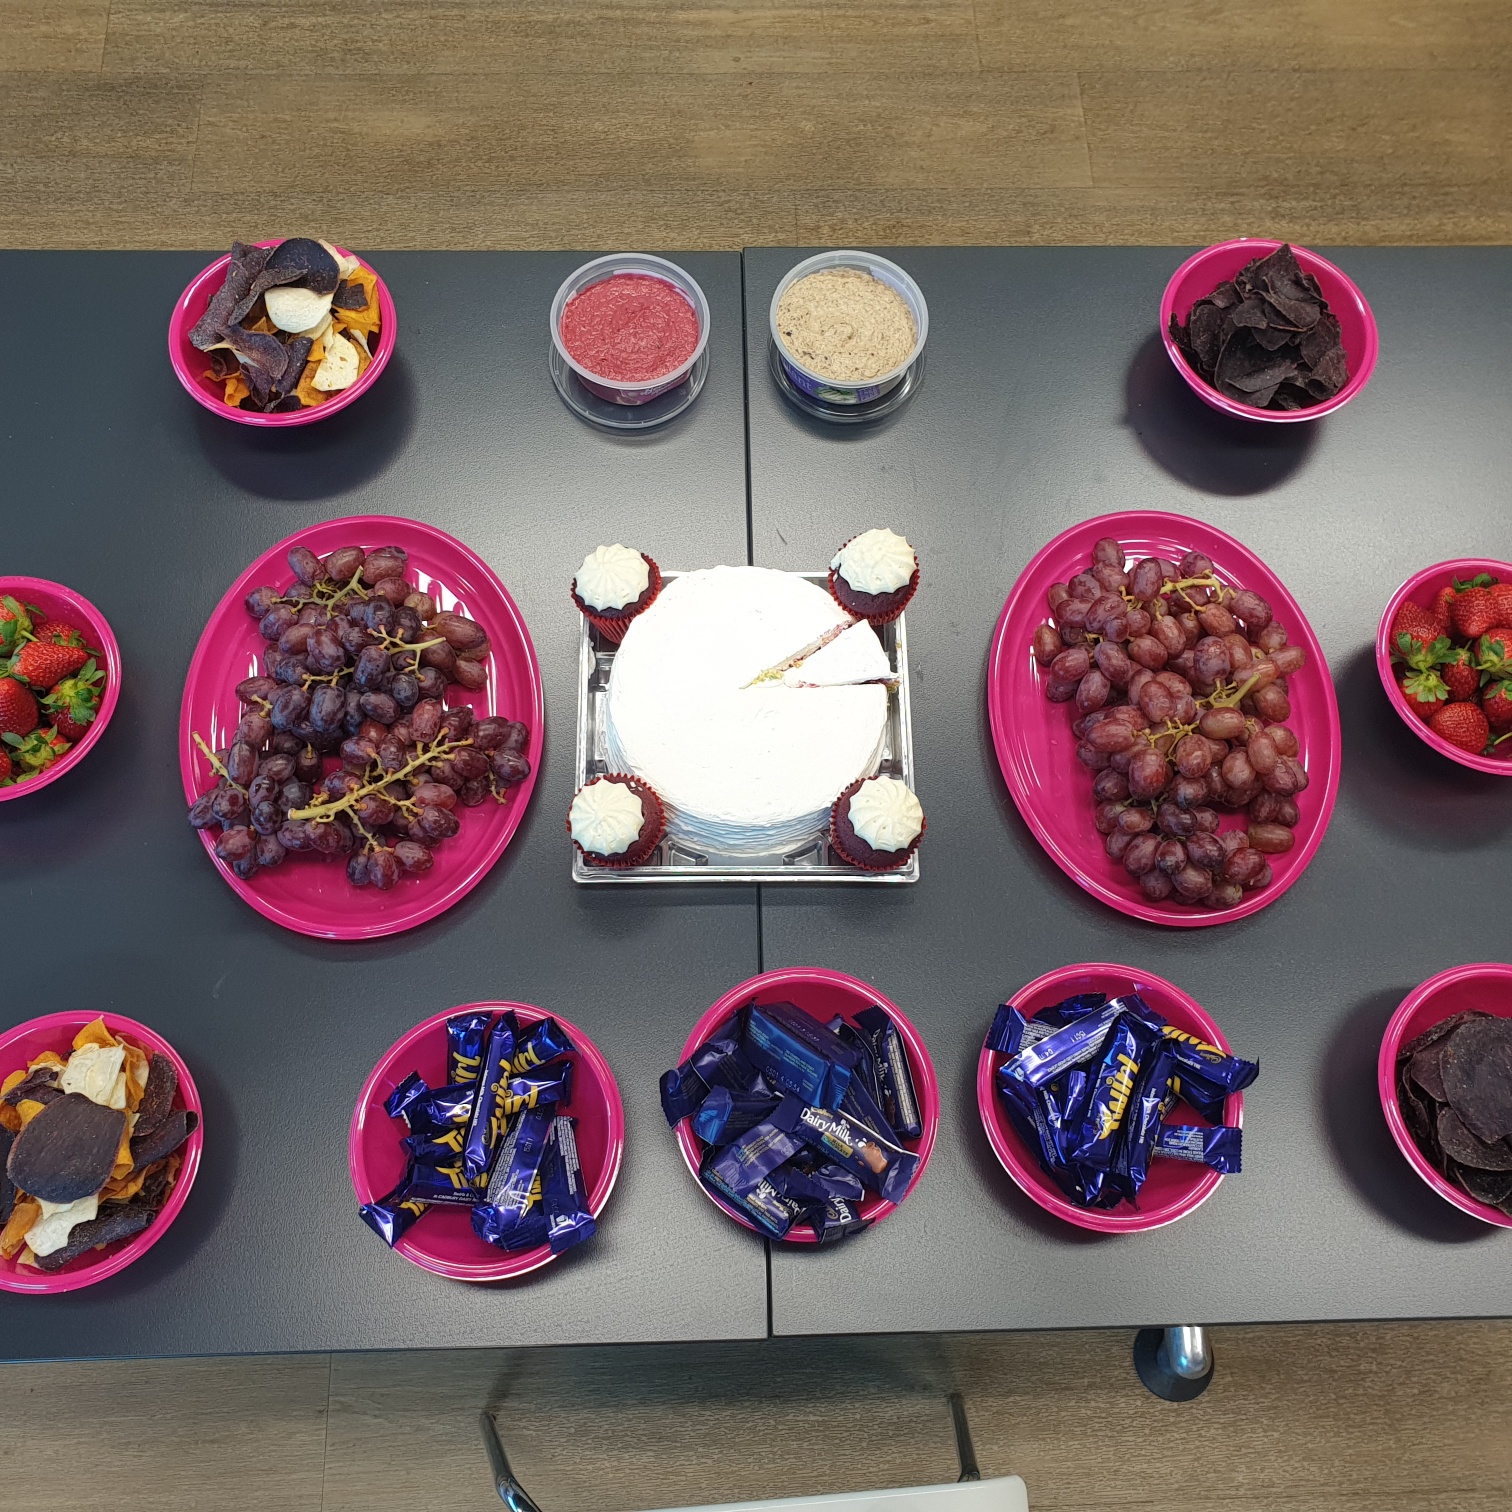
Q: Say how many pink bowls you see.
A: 9